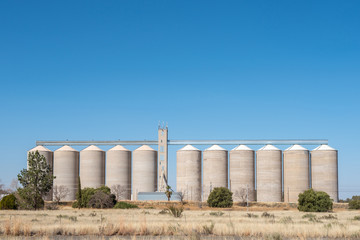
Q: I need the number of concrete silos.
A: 11